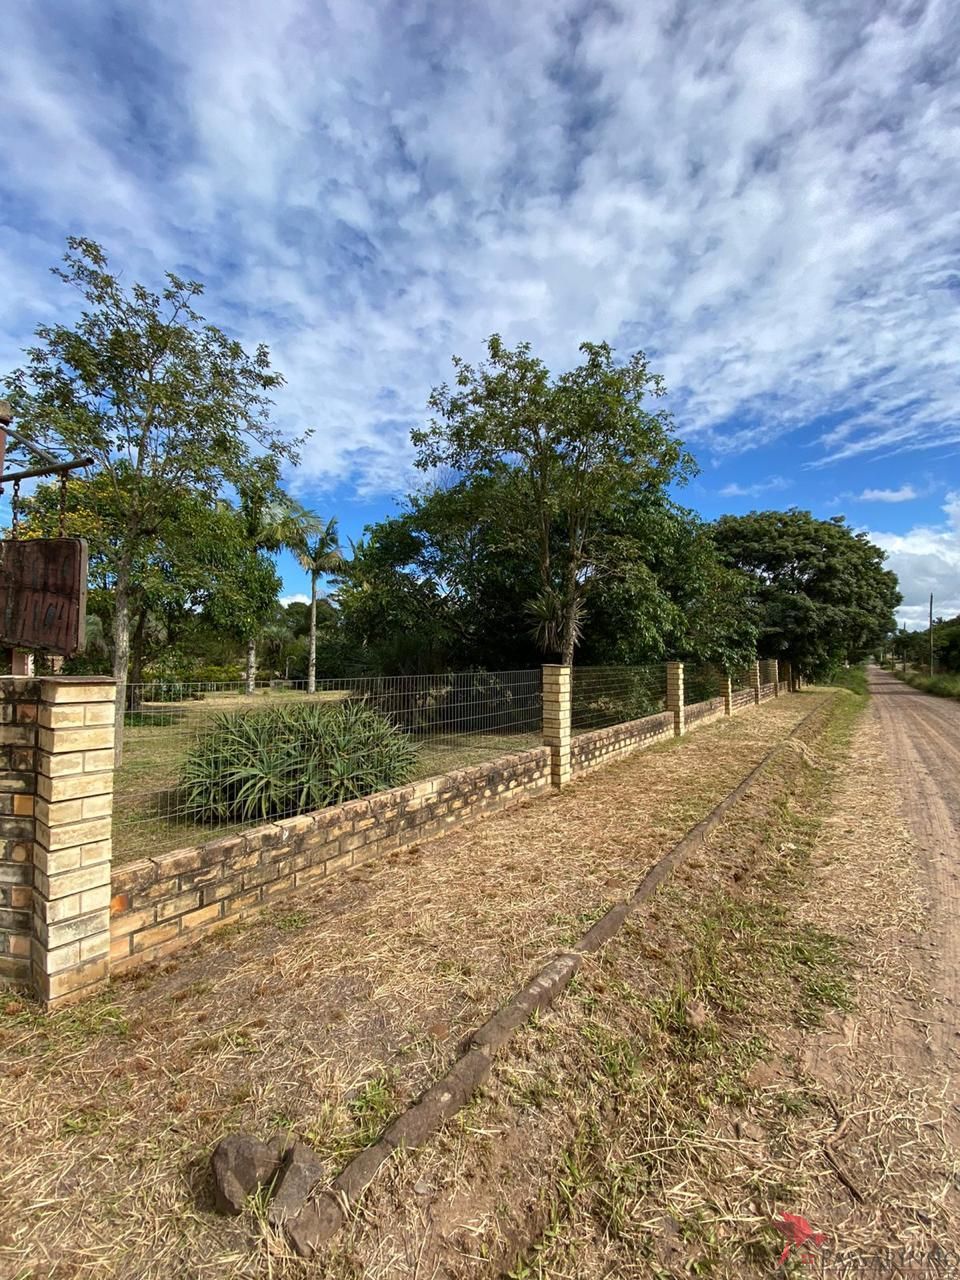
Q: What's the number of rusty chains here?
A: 2